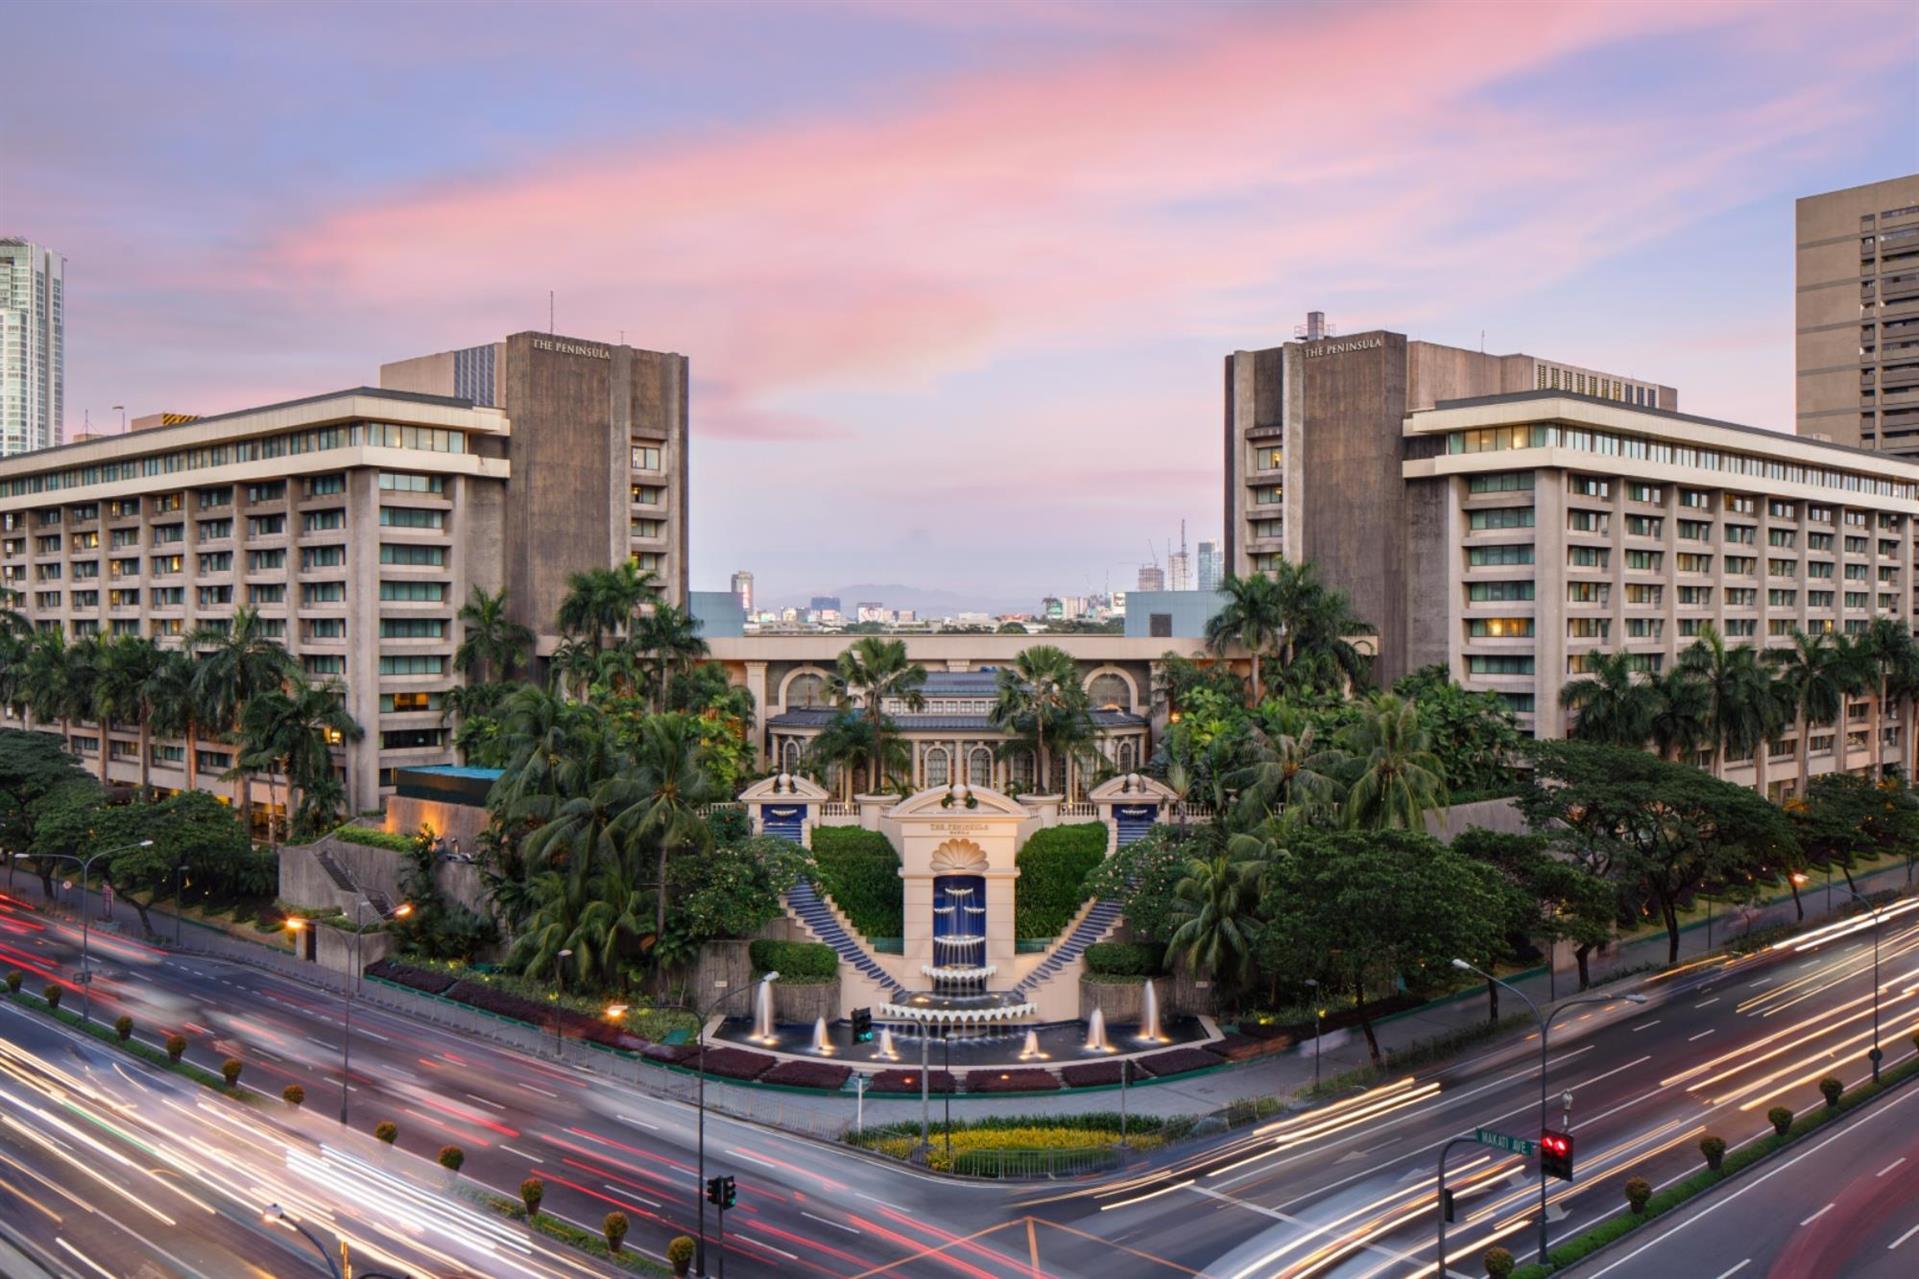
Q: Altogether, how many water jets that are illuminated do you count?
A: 6